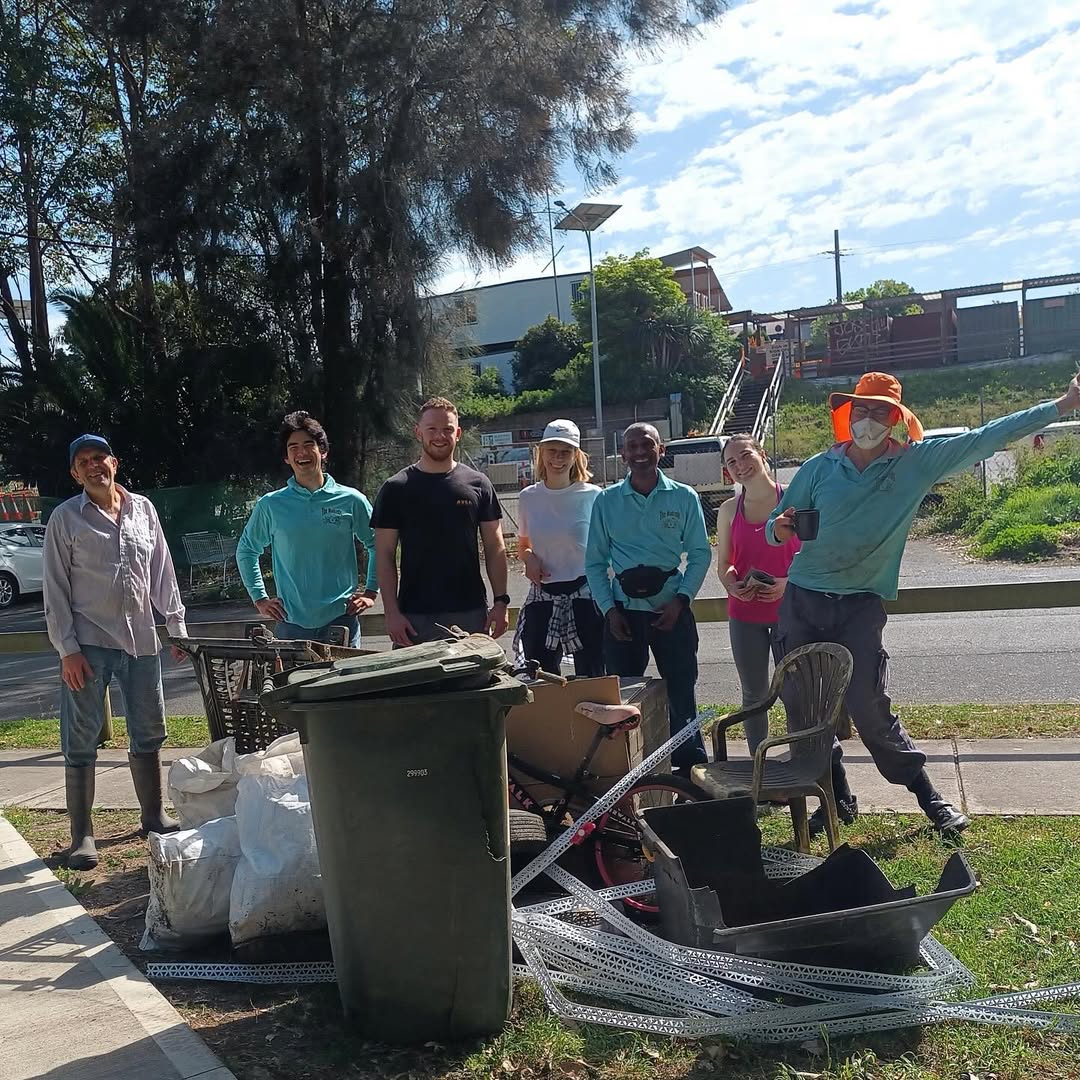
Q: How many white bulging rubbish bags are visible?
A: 4